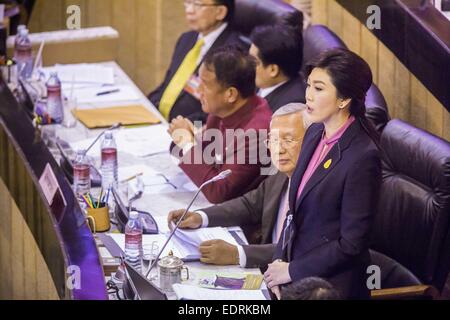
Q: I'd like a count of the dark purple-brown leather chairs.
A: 4